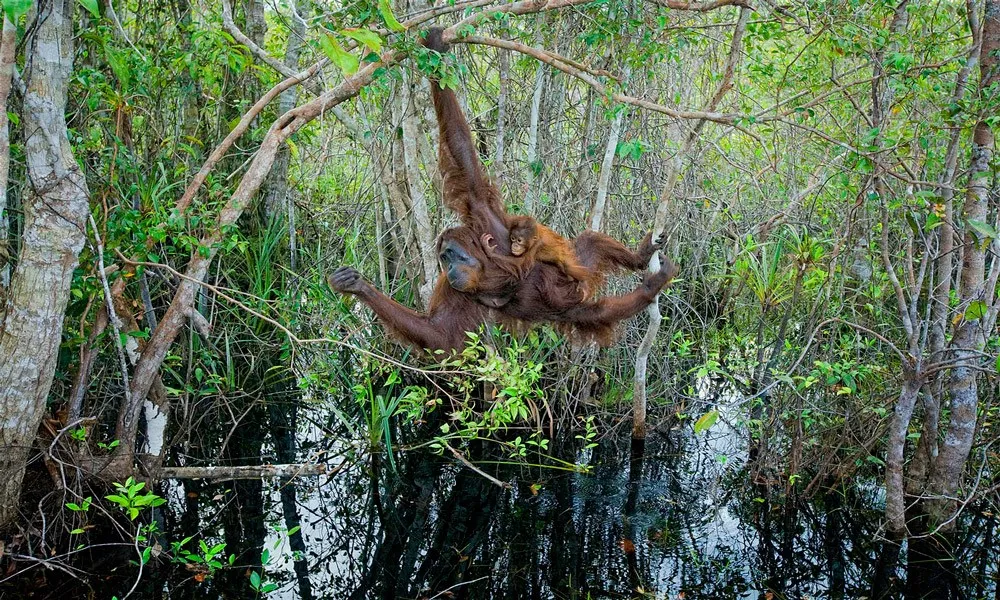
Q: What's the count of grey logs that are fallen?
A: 1